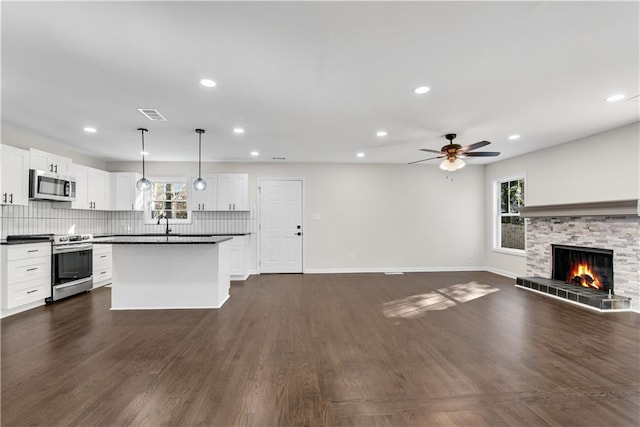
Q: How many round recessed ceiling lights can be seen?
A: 10